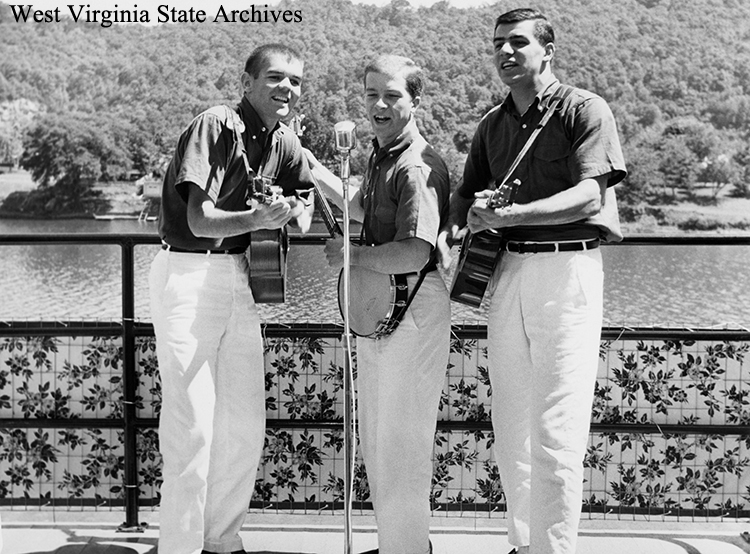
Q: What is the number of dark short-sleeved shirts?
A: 3